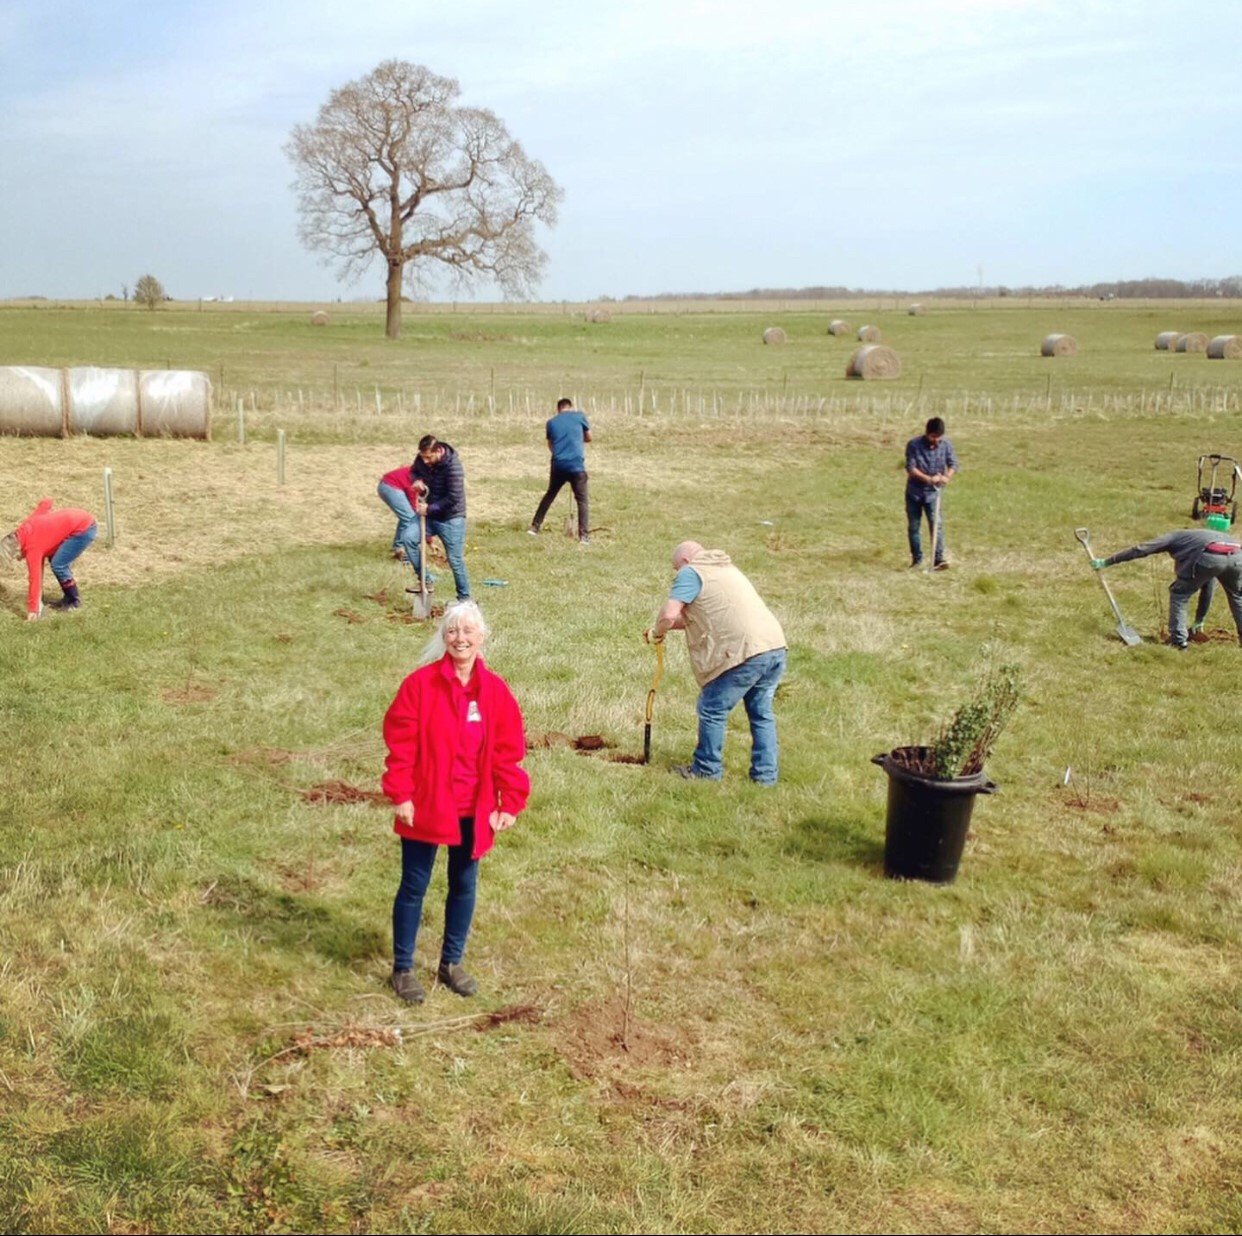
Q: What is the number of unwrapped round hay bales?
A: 11